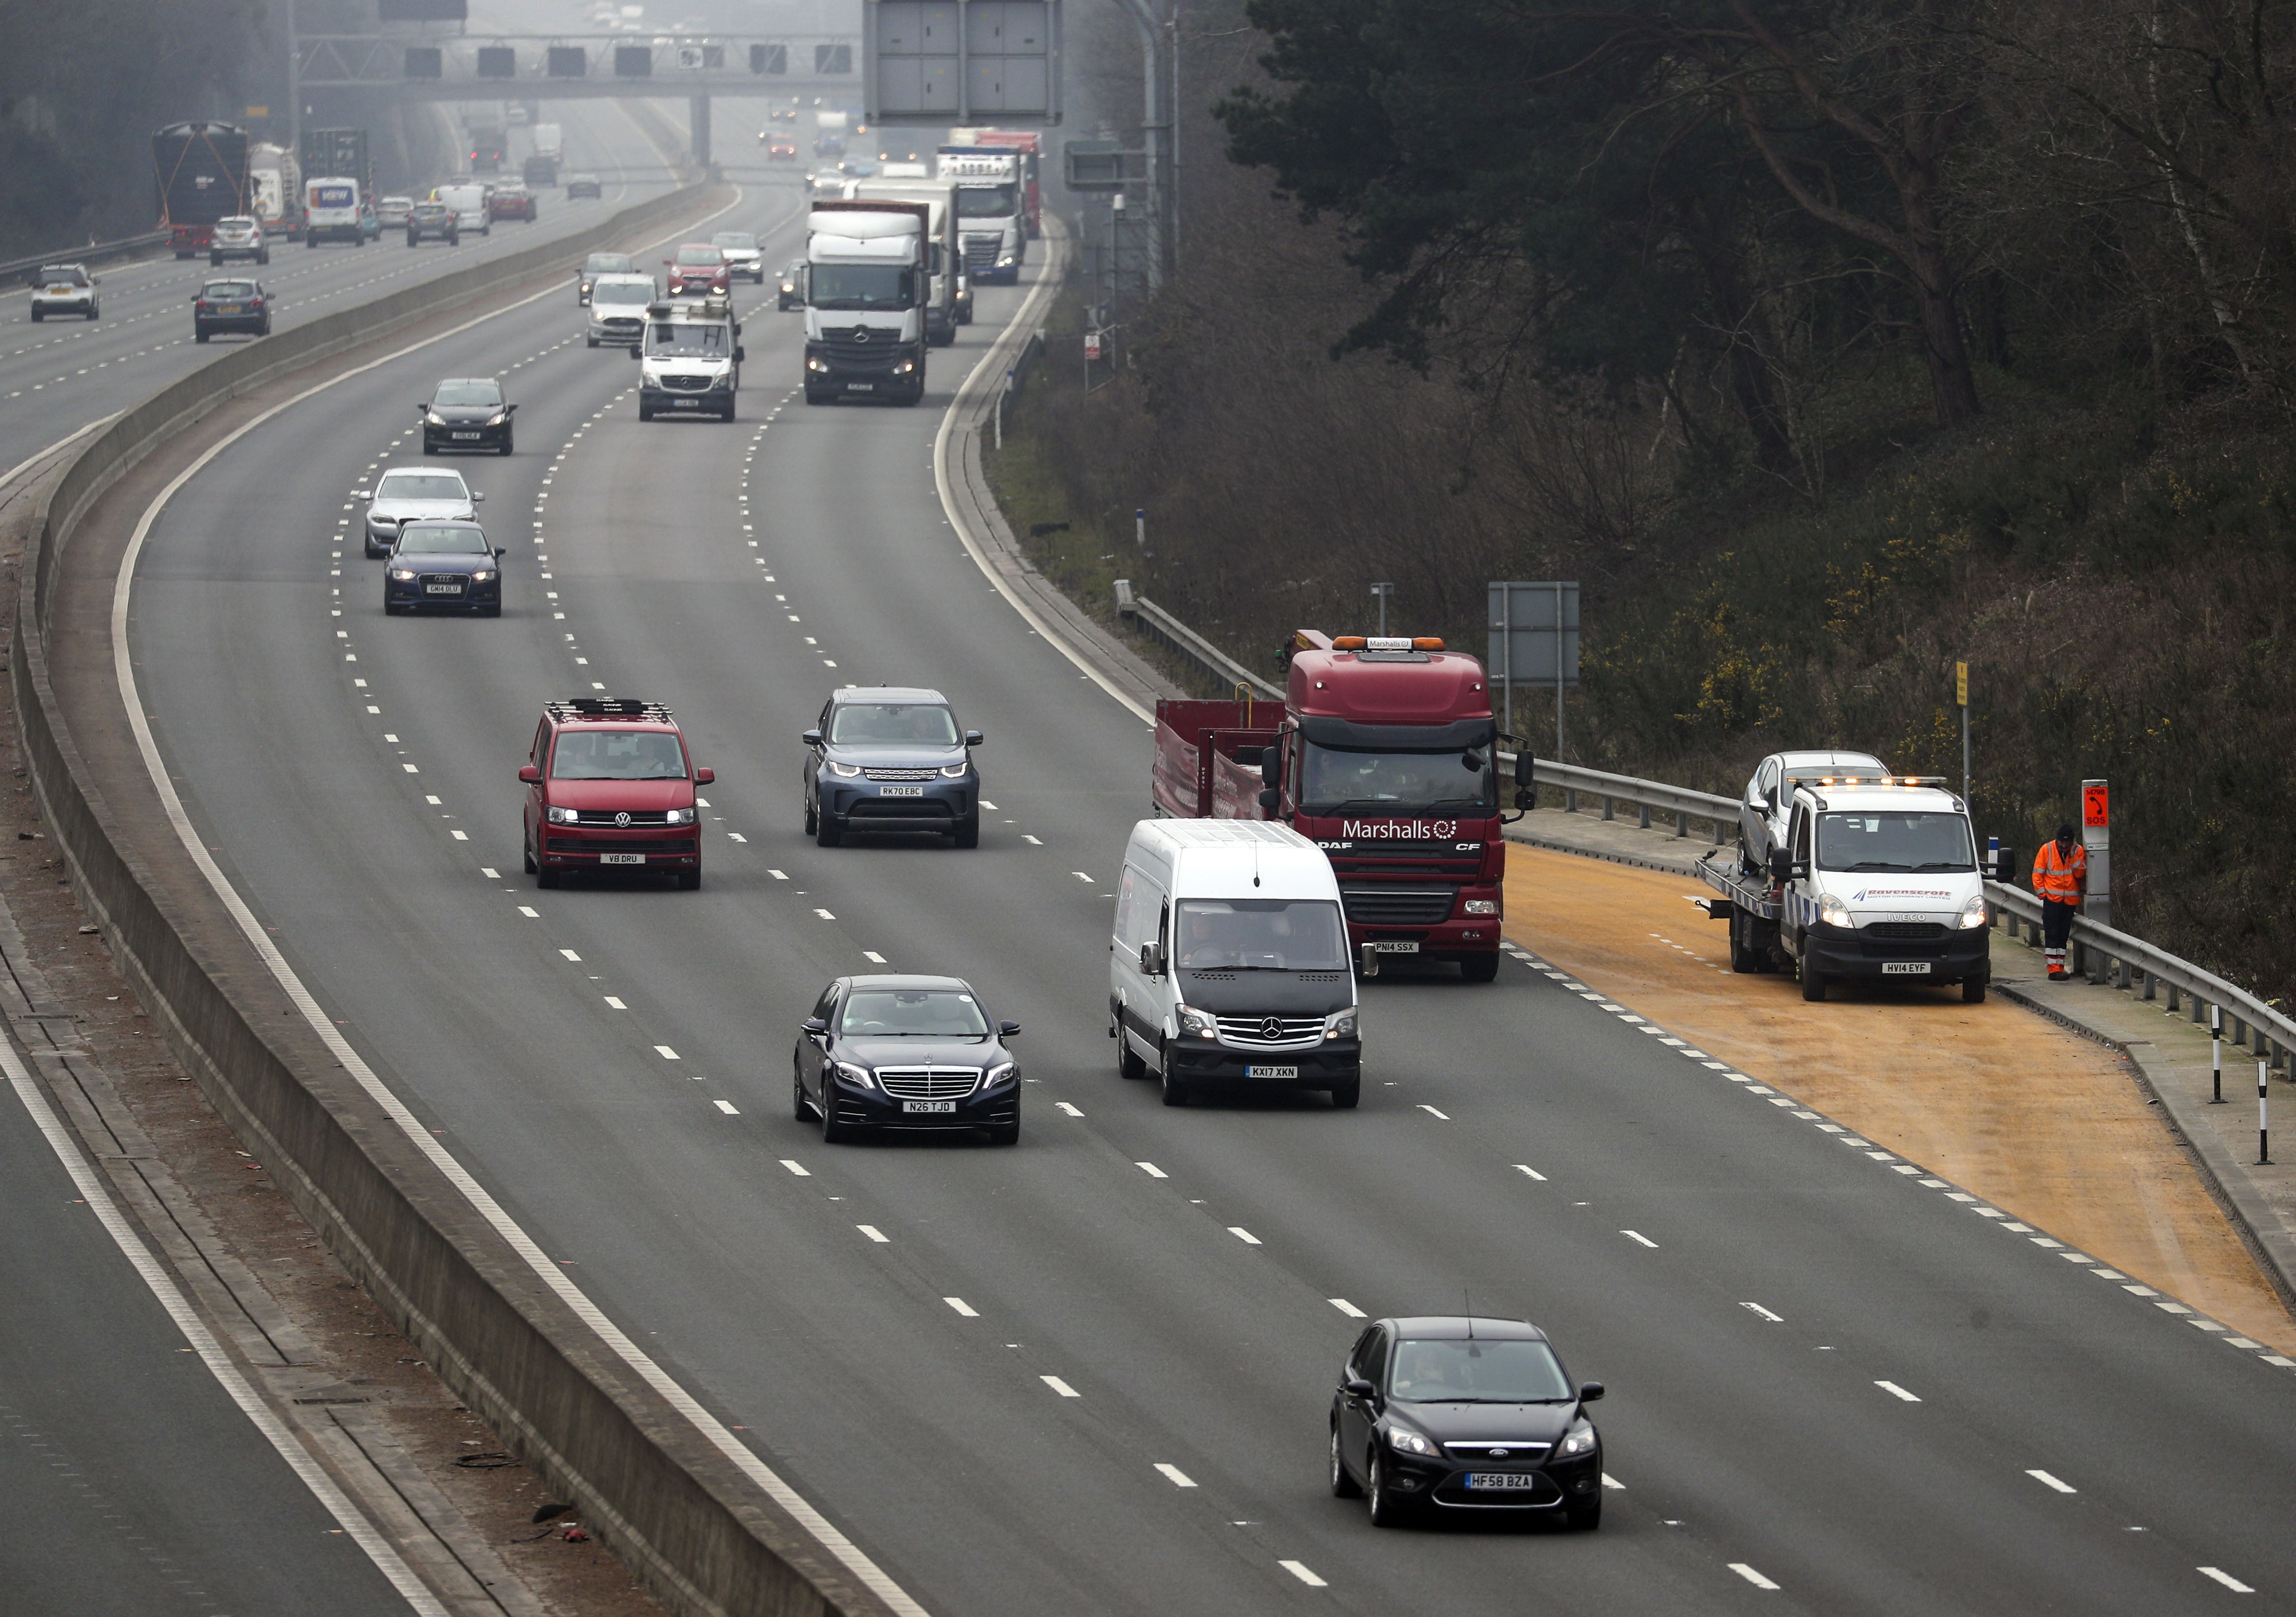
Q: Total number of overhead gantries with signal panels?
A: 1